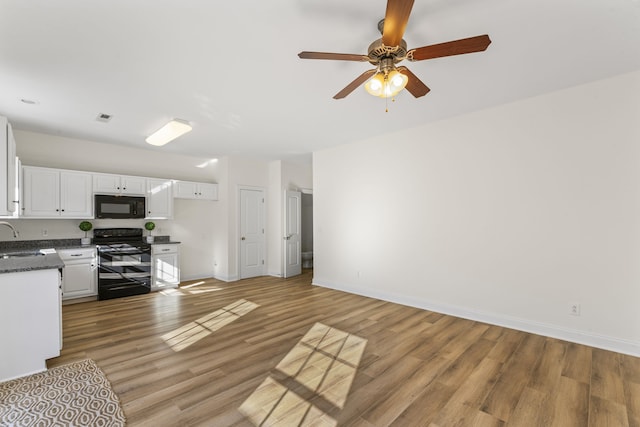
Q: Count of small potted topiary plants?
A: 2